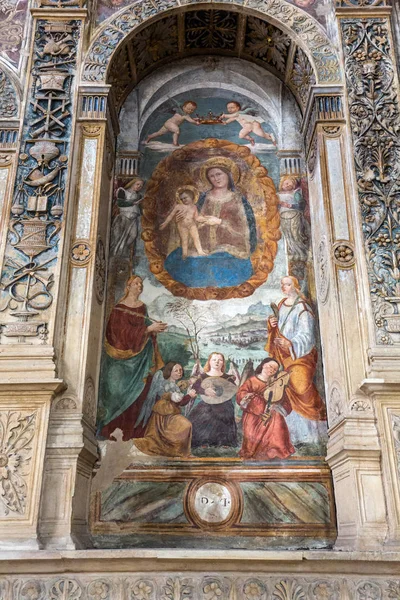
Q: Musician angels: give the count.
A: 3